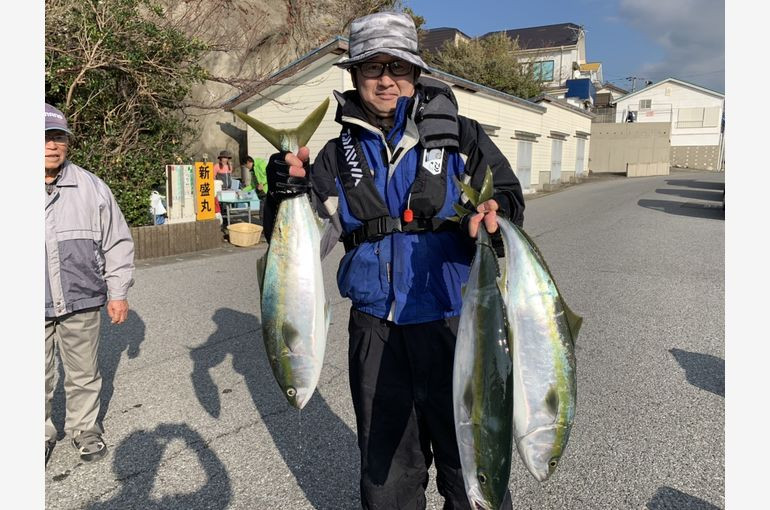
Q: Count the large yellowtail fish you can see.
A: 3